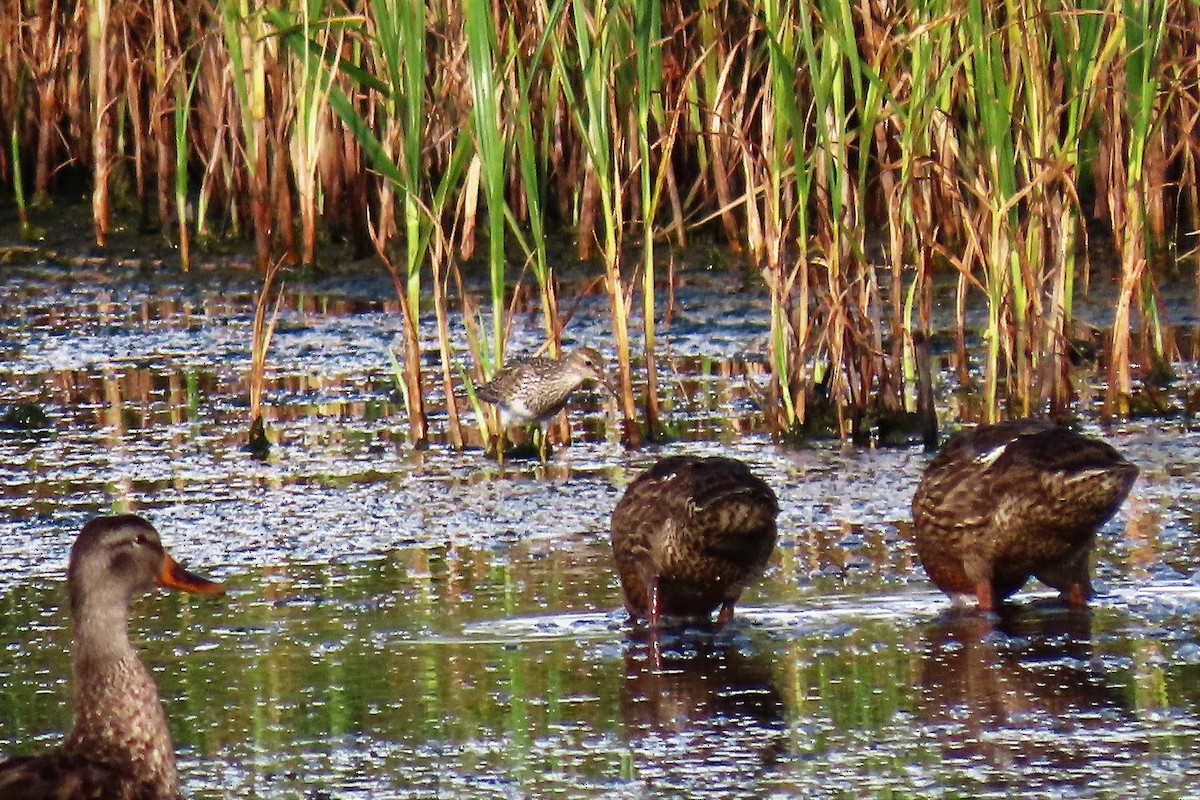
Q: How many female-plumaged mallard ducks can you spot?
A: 3